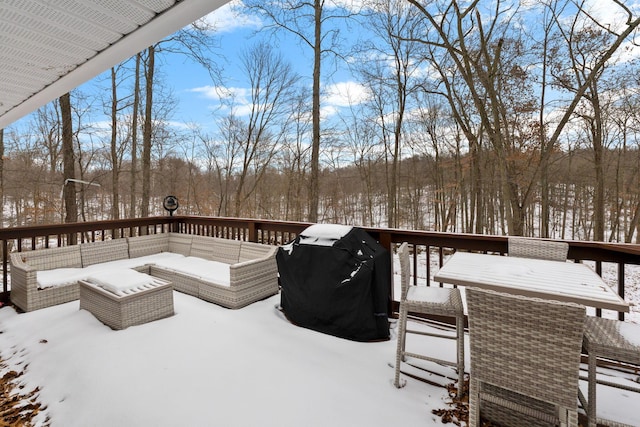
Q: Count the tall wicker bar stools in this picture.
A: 4